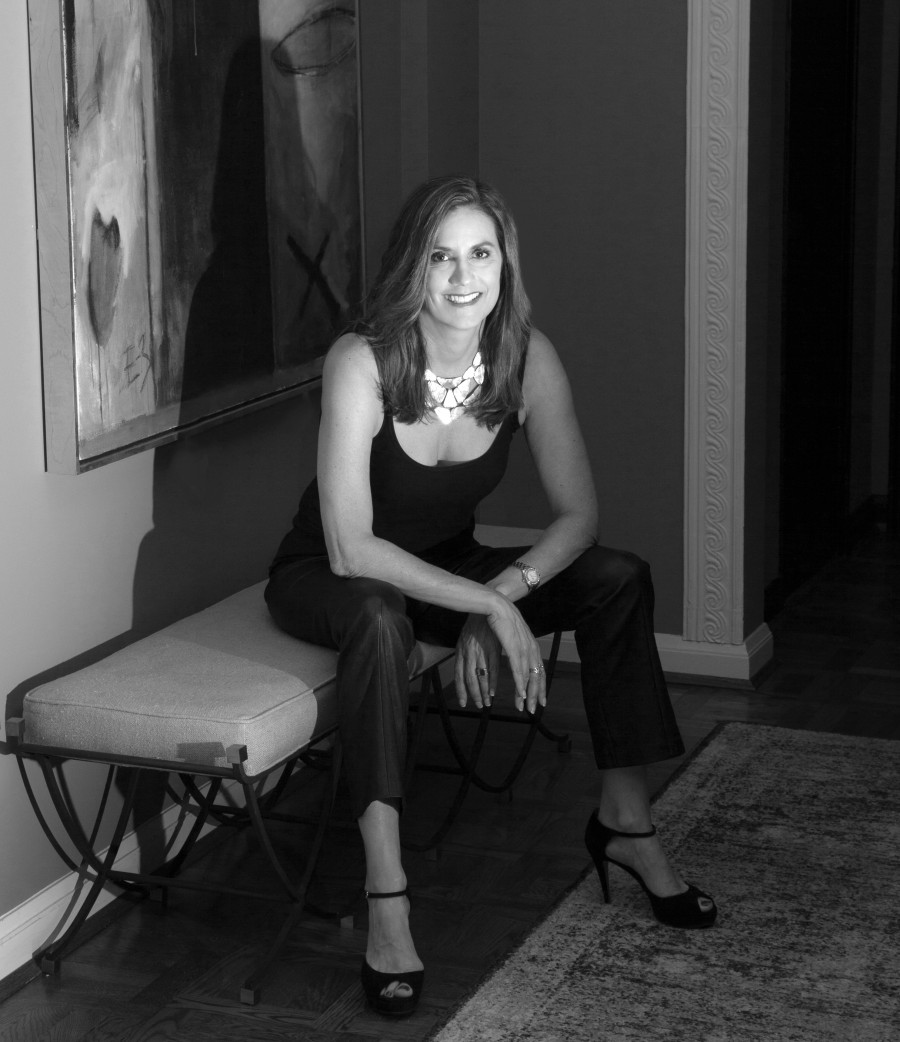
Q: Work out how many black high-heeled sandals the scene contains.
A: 2